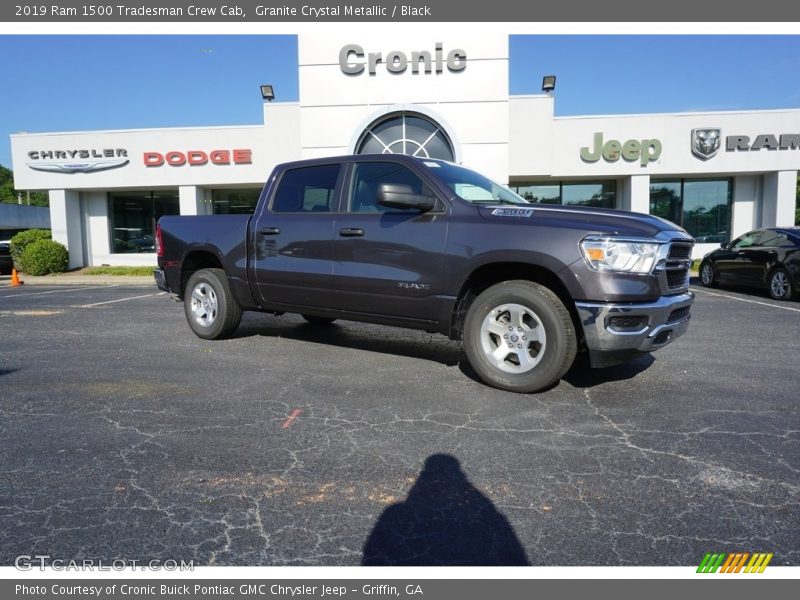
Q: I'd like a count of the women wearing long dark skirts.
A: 0